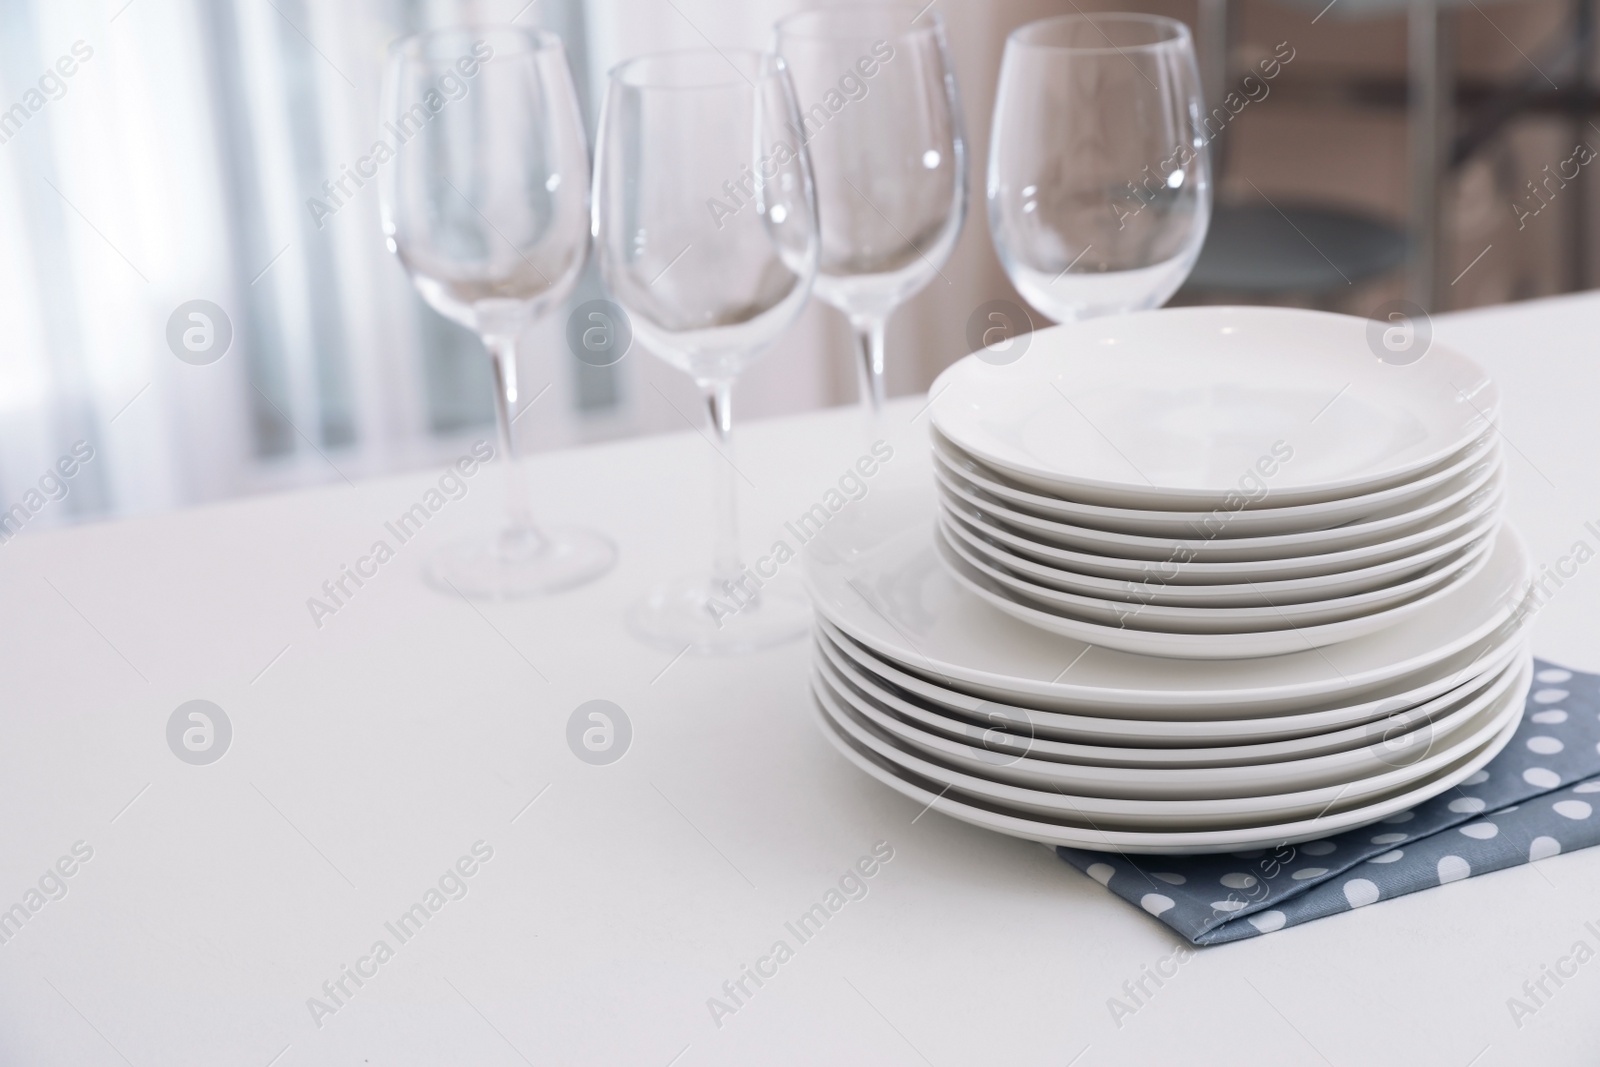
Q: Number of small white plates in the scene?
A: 7